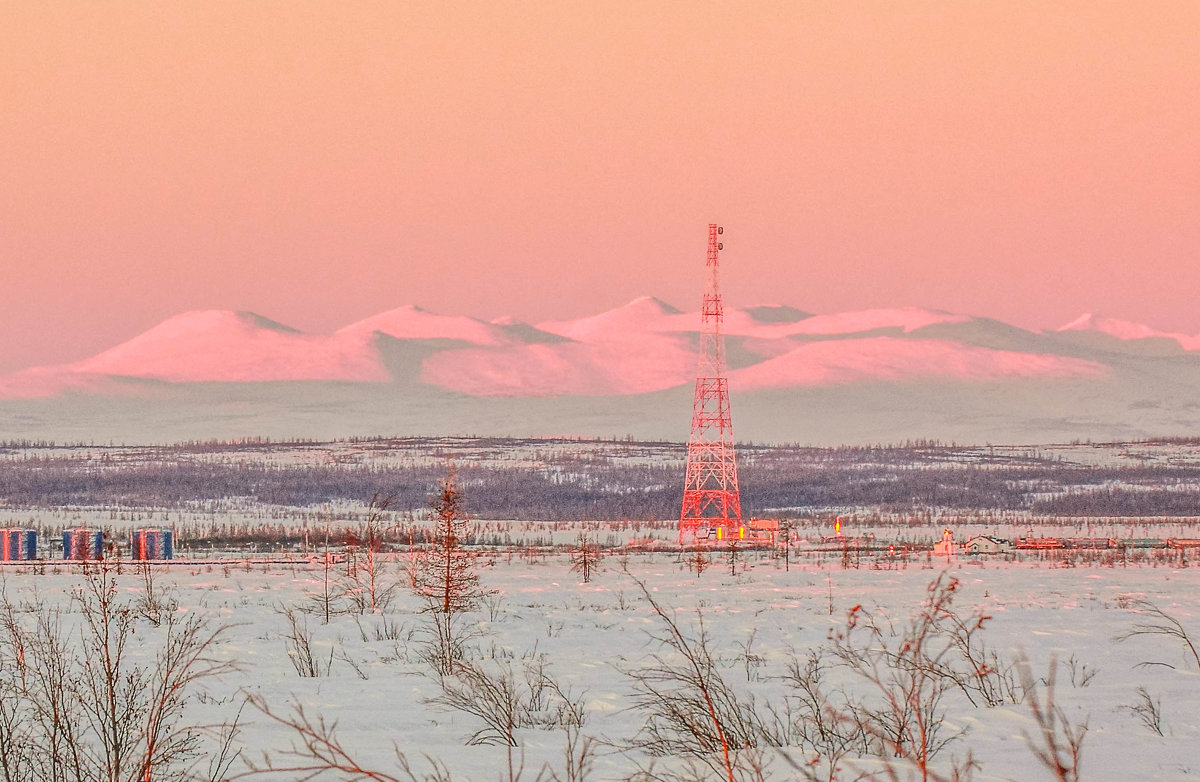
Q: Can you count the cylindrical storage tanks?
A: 3